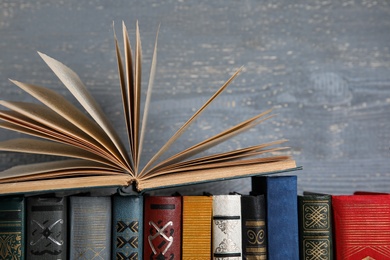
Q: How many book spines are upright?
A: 11